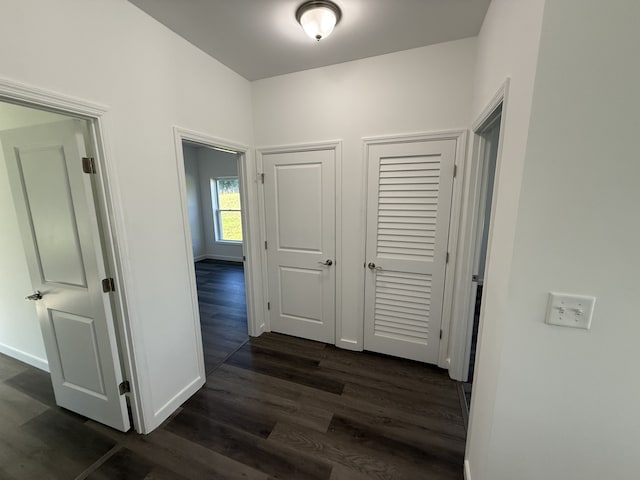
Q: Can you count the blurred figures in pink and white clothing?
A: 0